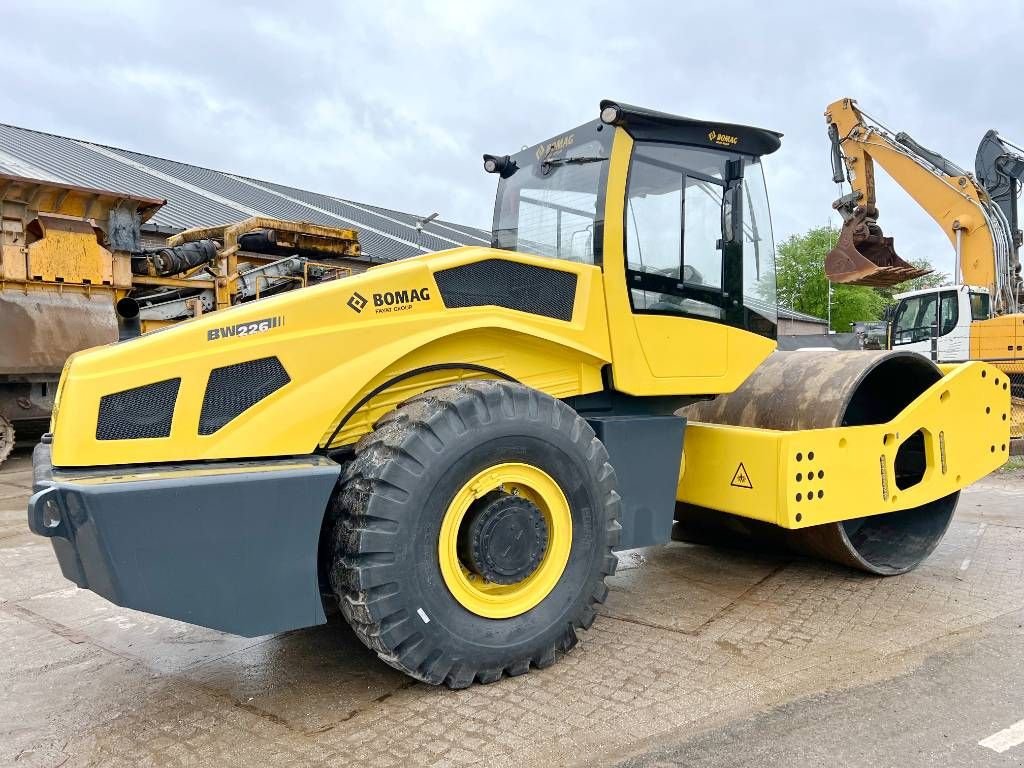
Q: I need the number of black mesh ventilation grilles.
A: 3